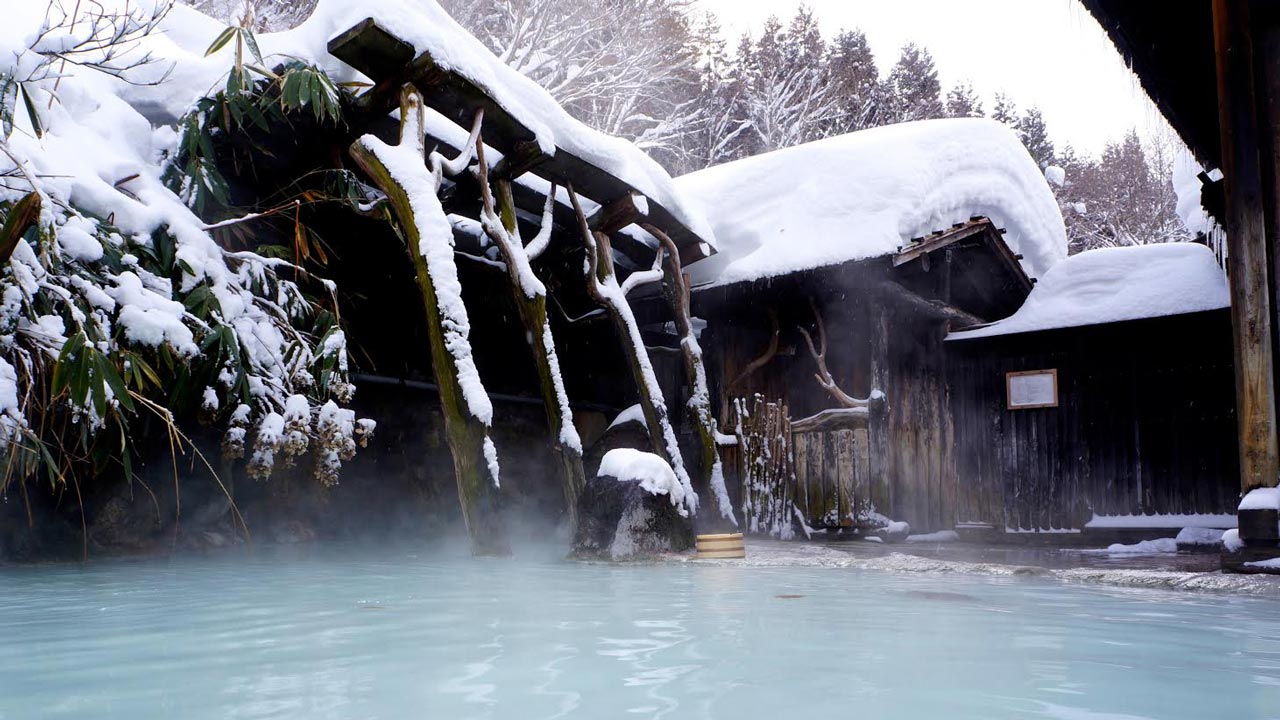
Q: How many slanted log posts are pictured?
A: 4